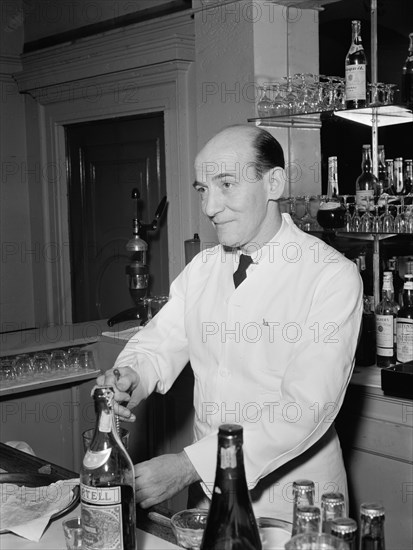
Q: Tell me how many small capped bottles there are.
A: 5